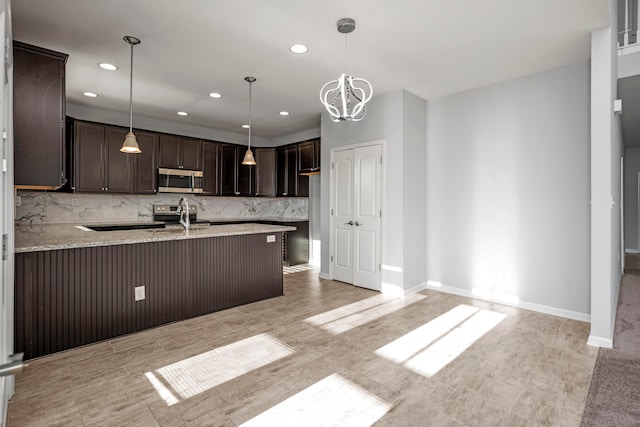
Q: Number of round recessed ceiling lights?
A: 7